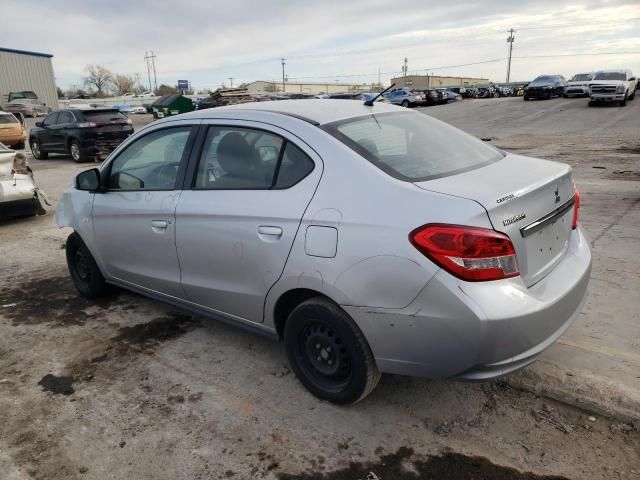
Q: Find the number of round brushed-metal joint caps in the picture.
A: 0